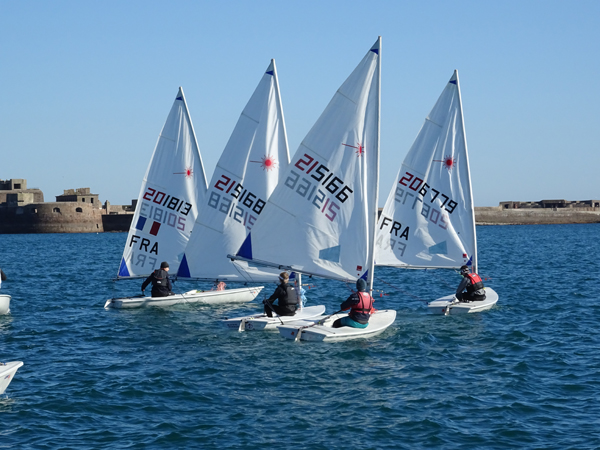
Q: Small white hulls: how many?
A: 6